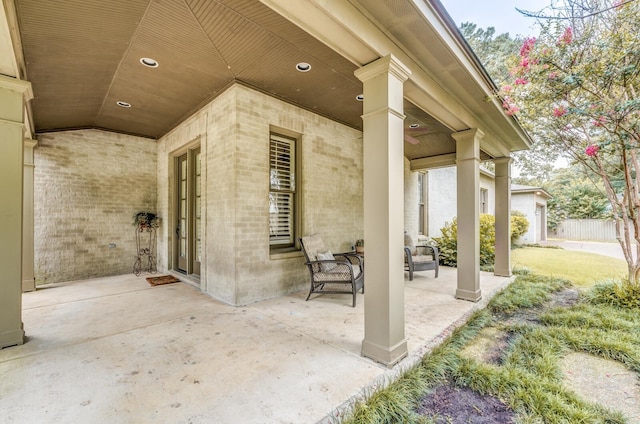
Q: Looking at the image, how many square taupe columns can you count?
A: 5